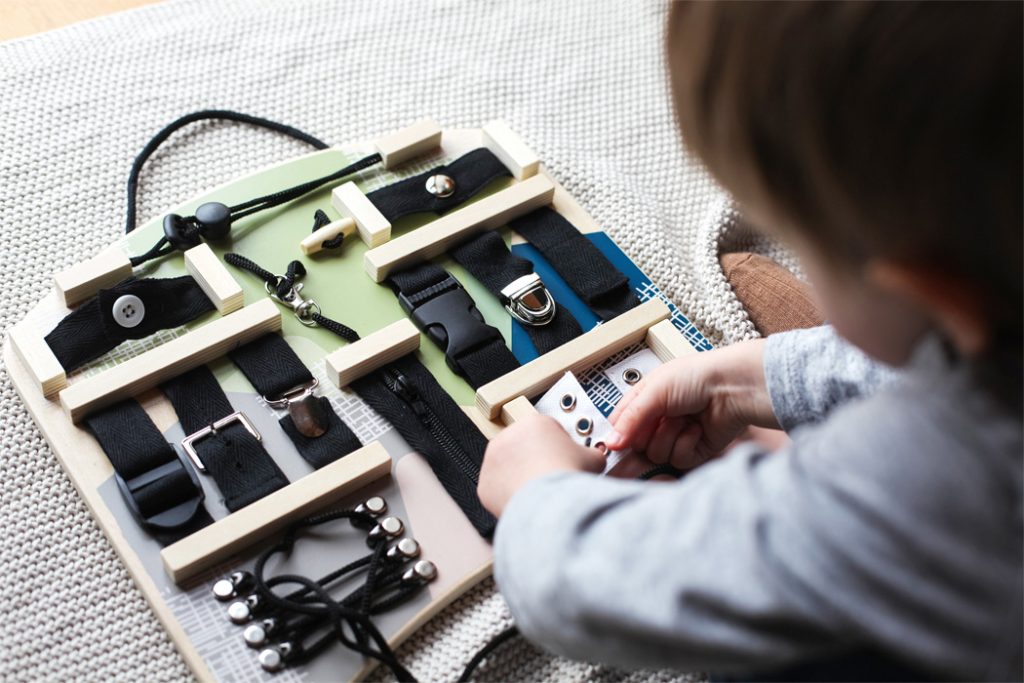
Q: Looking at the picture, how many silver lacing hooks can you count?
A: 8